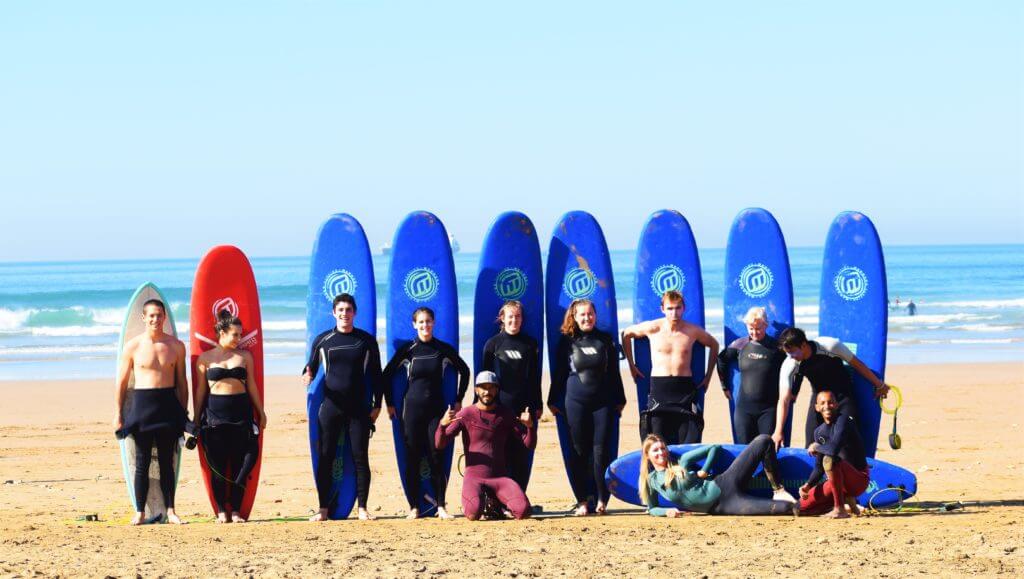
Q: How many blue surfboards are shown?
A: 8